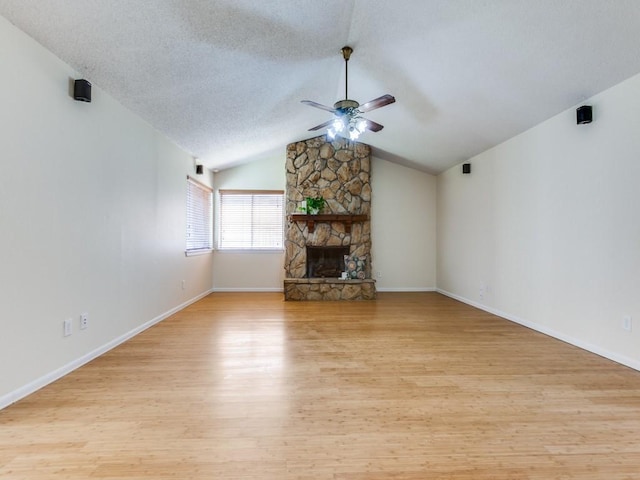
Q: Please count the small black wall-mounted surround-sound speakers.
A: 4